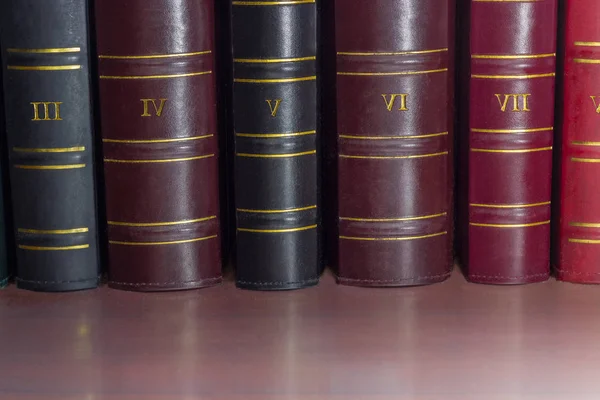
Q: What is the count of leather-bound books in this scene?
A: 6